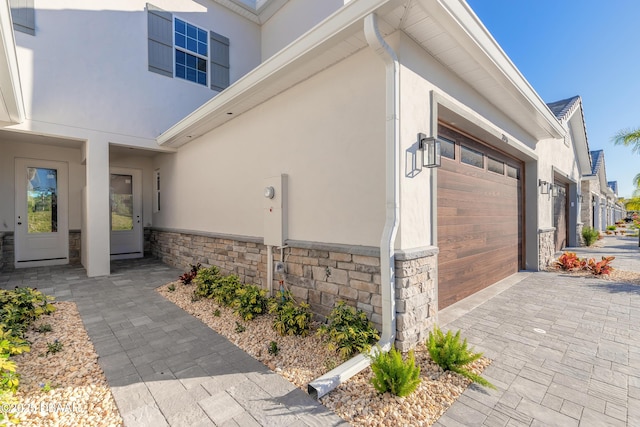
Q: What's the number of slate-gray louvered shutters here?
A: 3